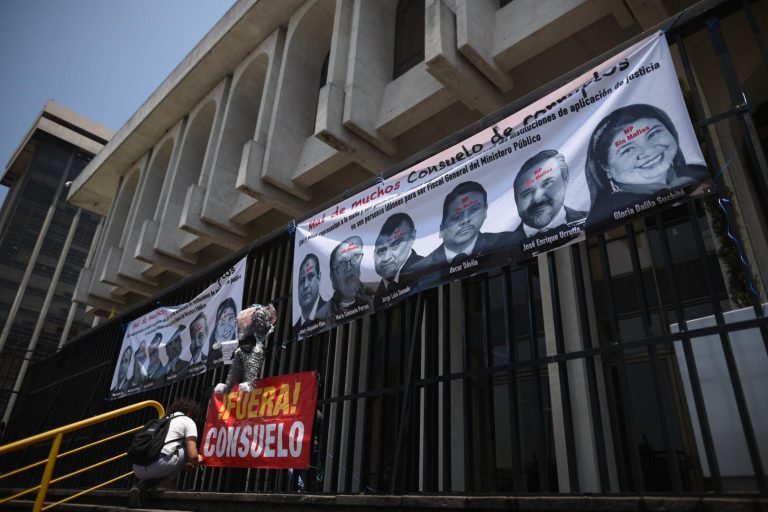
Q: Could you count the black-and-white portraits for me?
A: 12